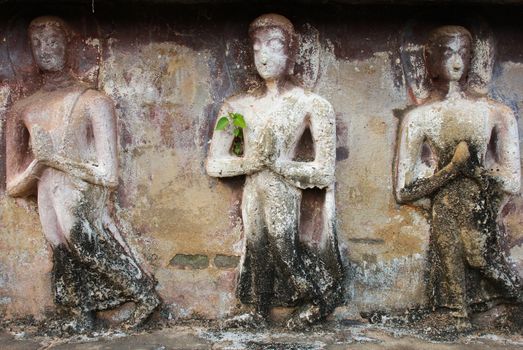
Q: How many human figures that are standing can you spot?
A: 3